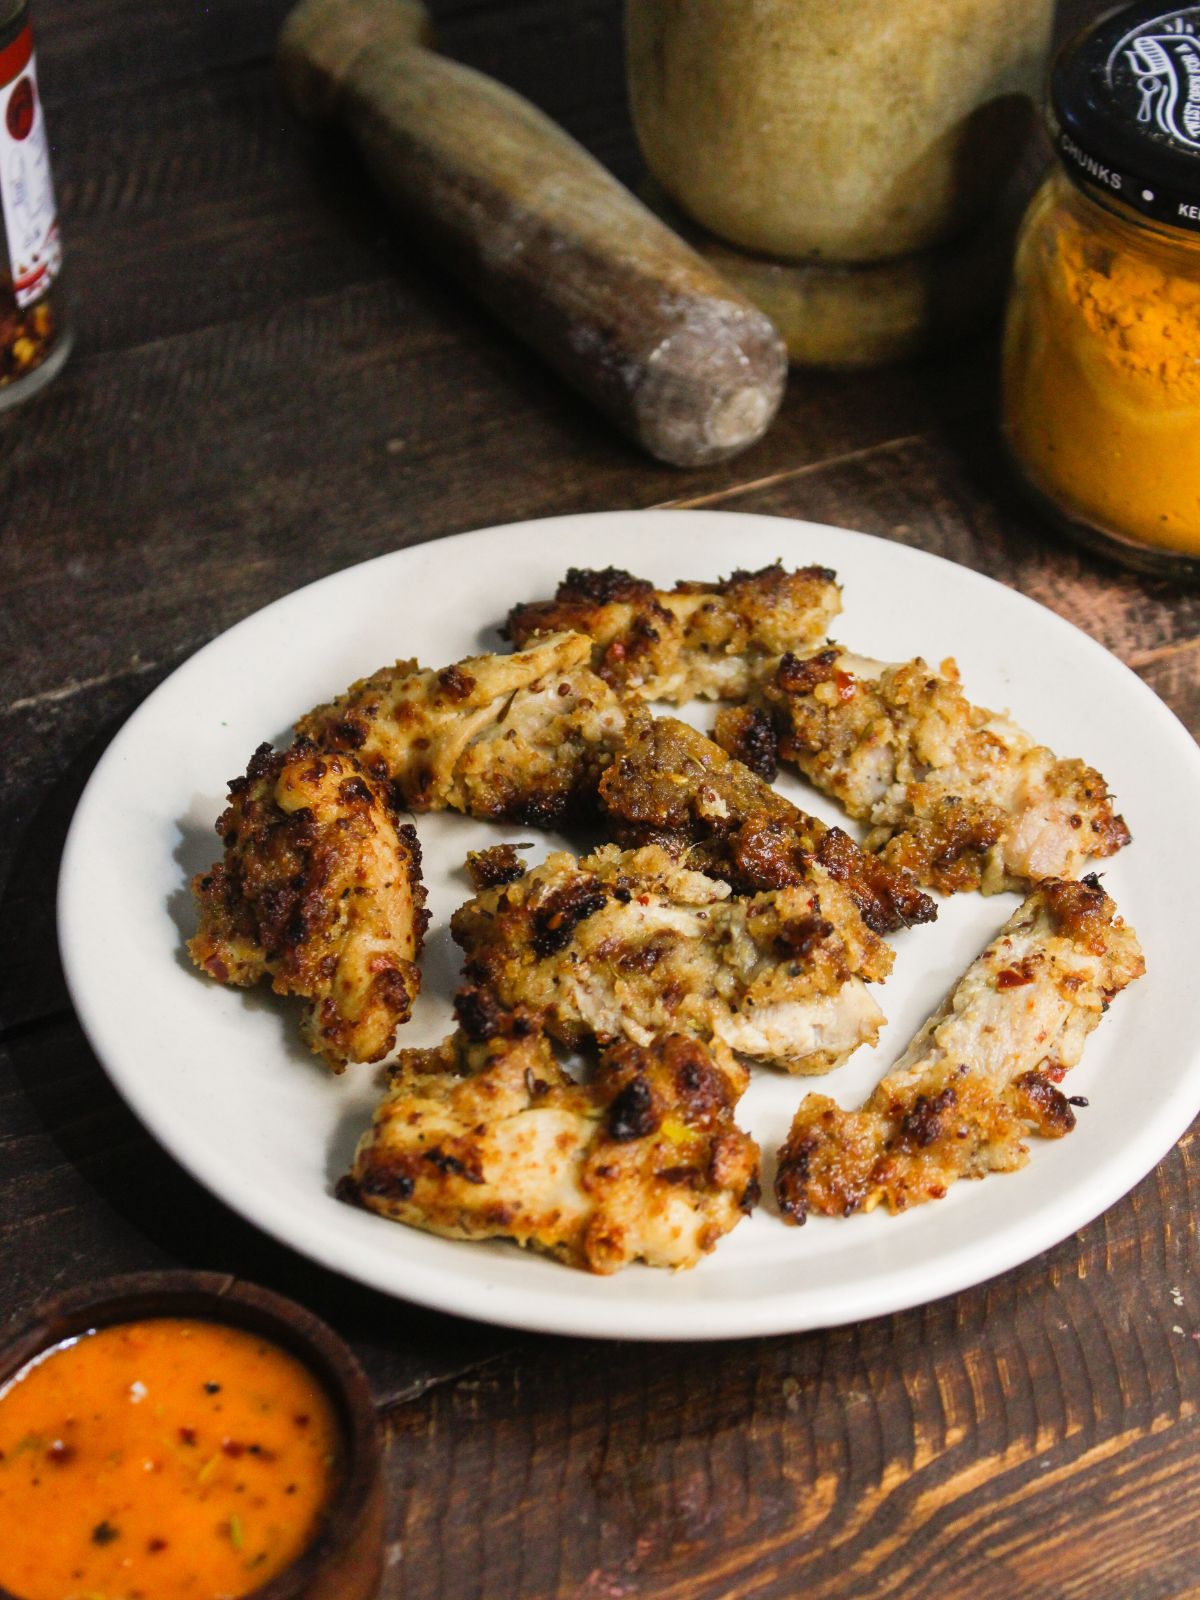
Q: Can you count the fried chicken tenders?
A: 8